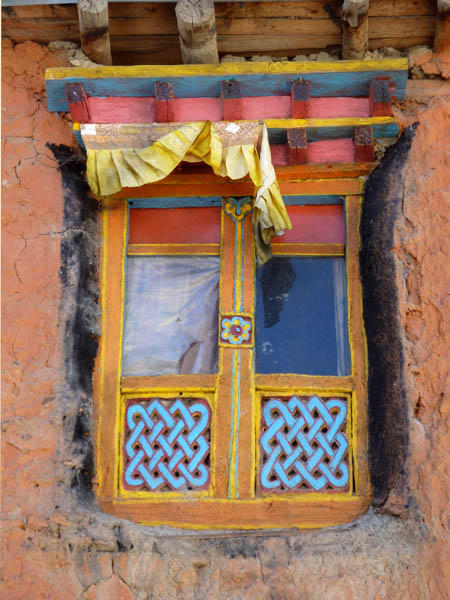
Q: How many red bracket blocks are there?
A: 7